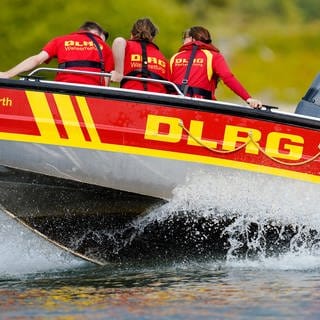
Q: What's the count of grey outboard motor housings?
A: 1